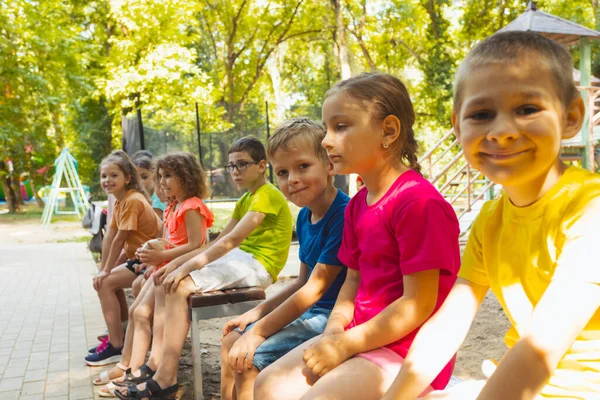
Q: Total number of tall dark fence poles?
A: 3